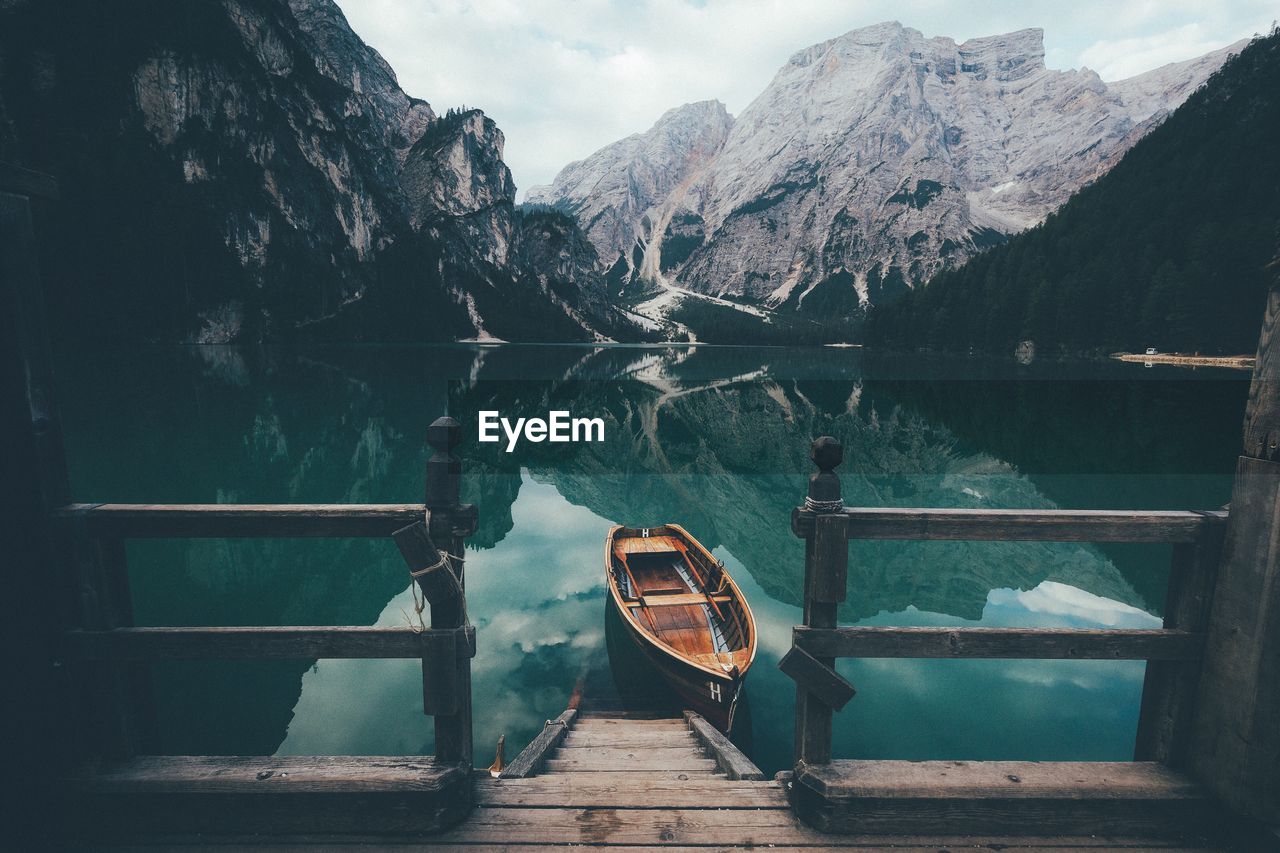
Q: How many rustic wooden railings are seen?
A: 2